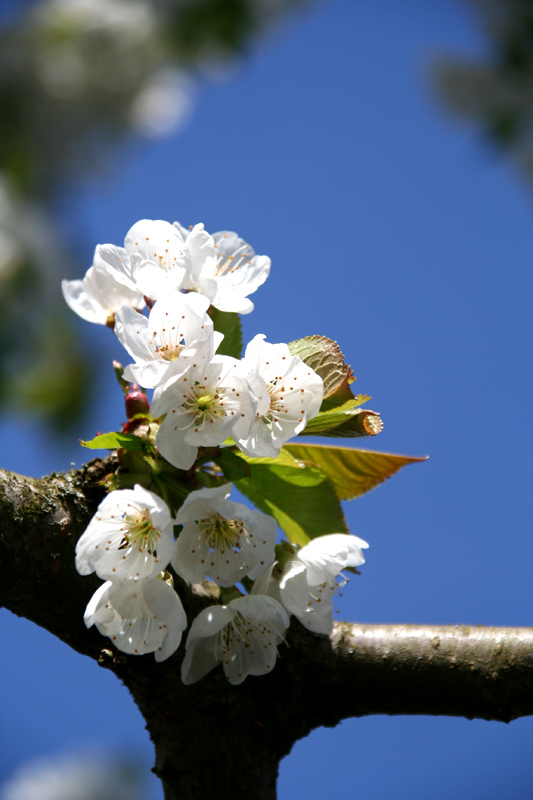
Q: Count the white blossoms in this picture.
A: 11